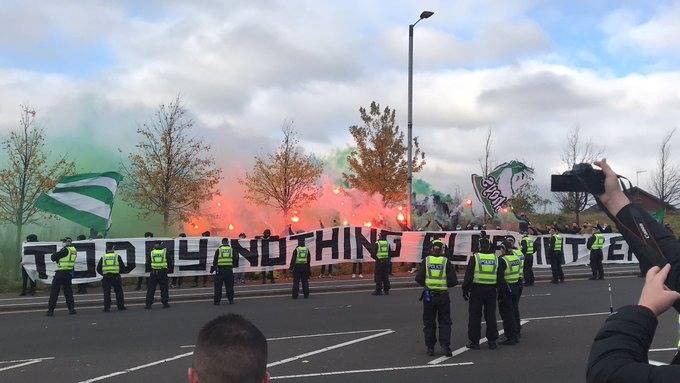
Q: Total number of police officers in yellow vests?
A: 13